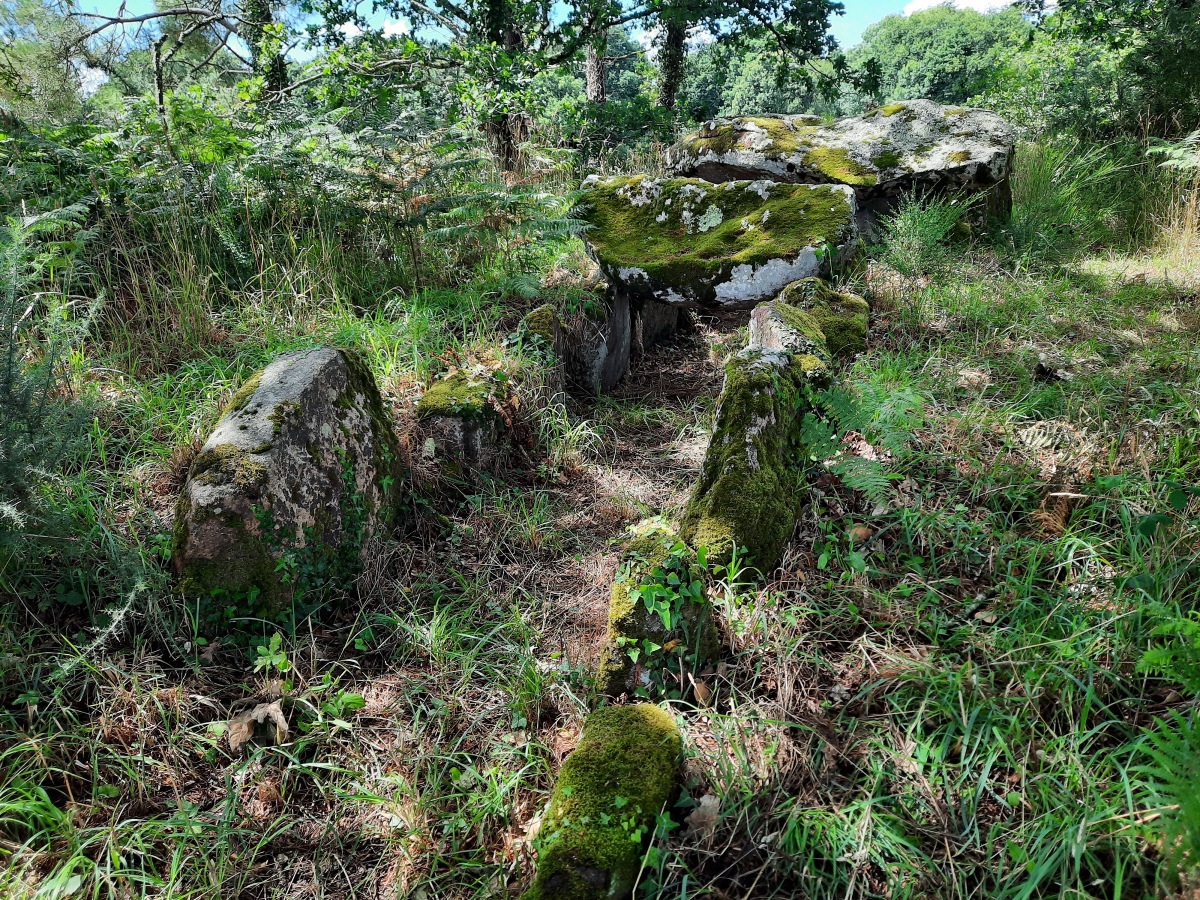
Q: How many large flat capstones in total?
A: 2